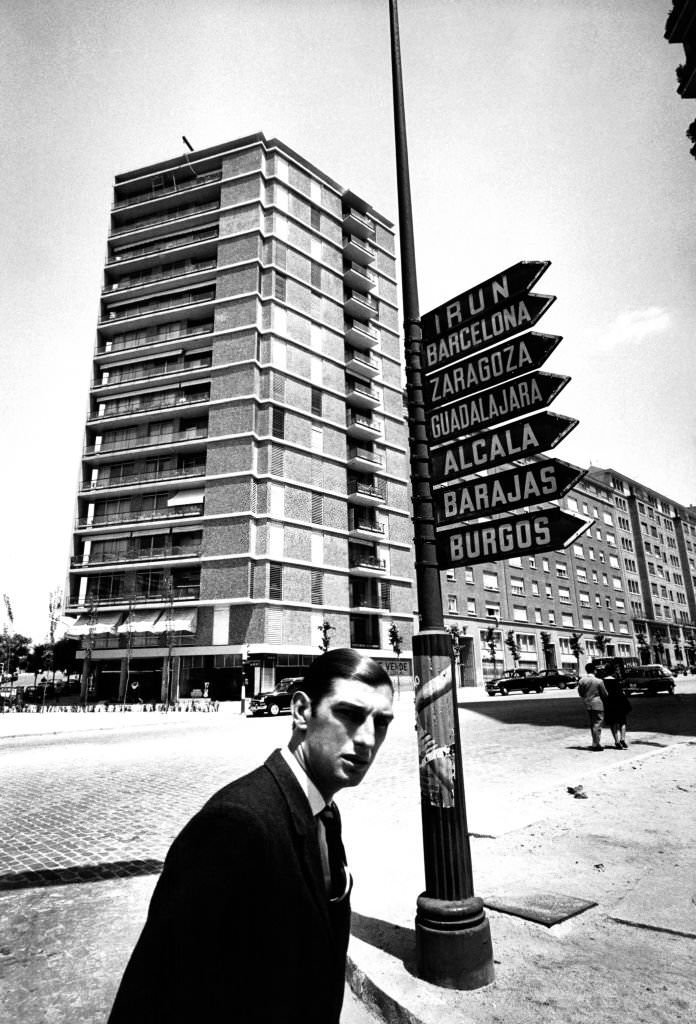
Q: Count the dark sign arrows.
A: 7